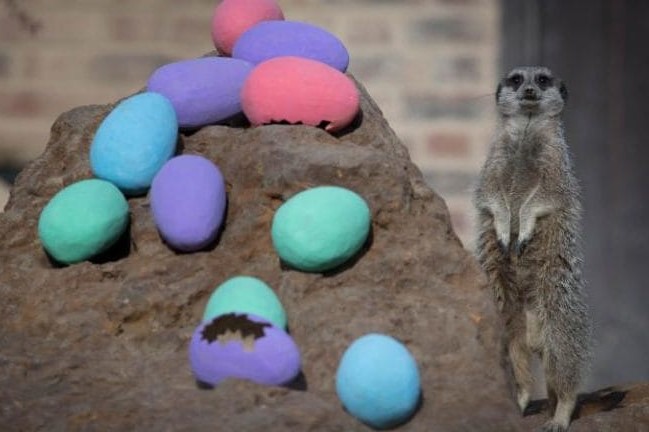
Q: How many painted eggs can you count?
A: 11